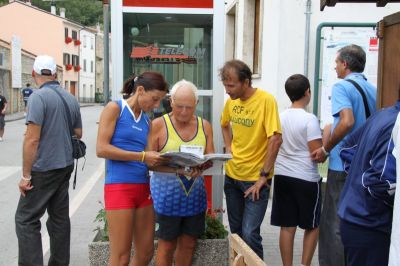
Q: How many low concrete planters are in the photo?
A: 1